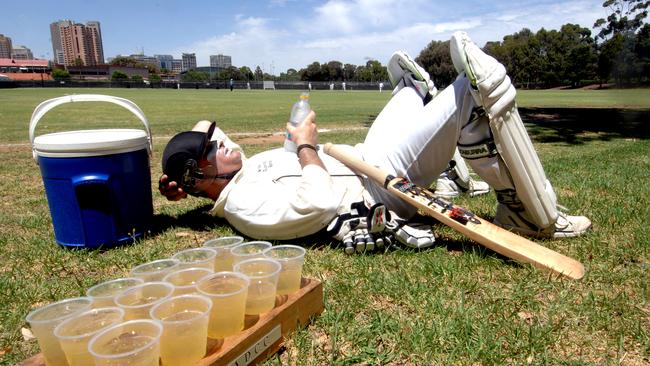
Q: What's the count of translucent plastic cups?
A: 14